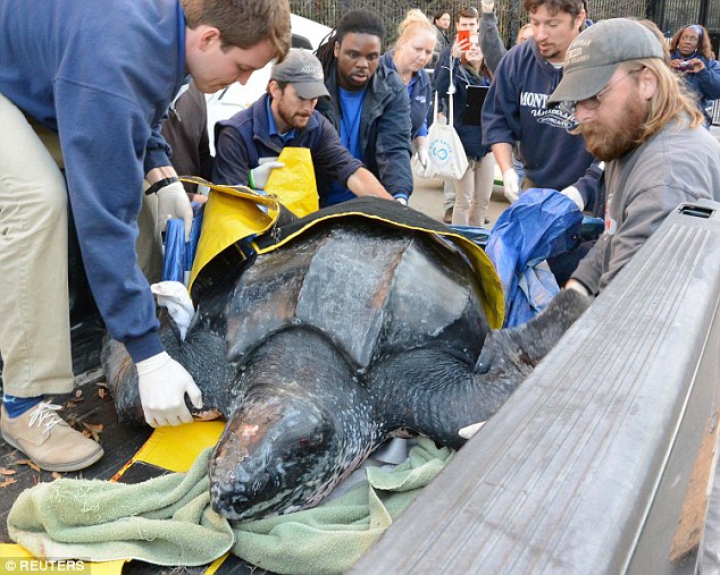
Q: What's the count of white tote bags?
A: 1